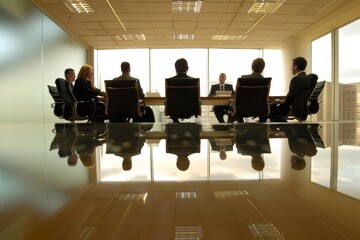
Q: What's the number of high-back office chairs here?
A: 7